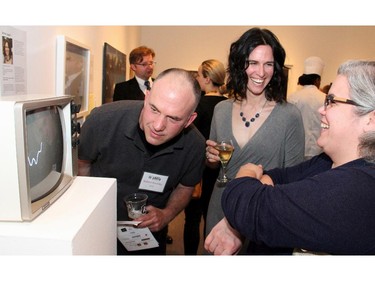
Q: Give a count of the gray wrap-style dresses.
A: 1